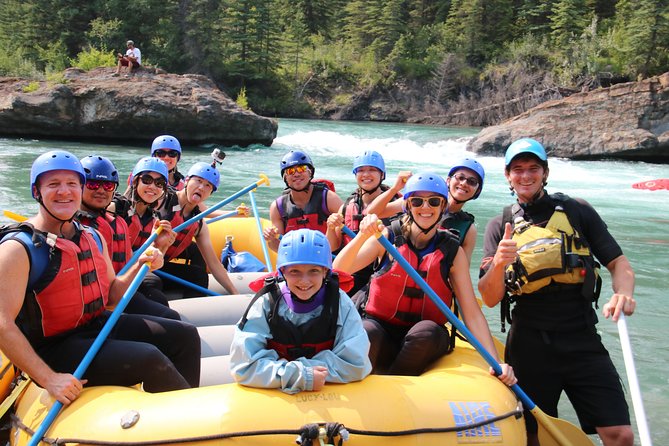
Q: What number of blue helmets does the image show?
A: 11